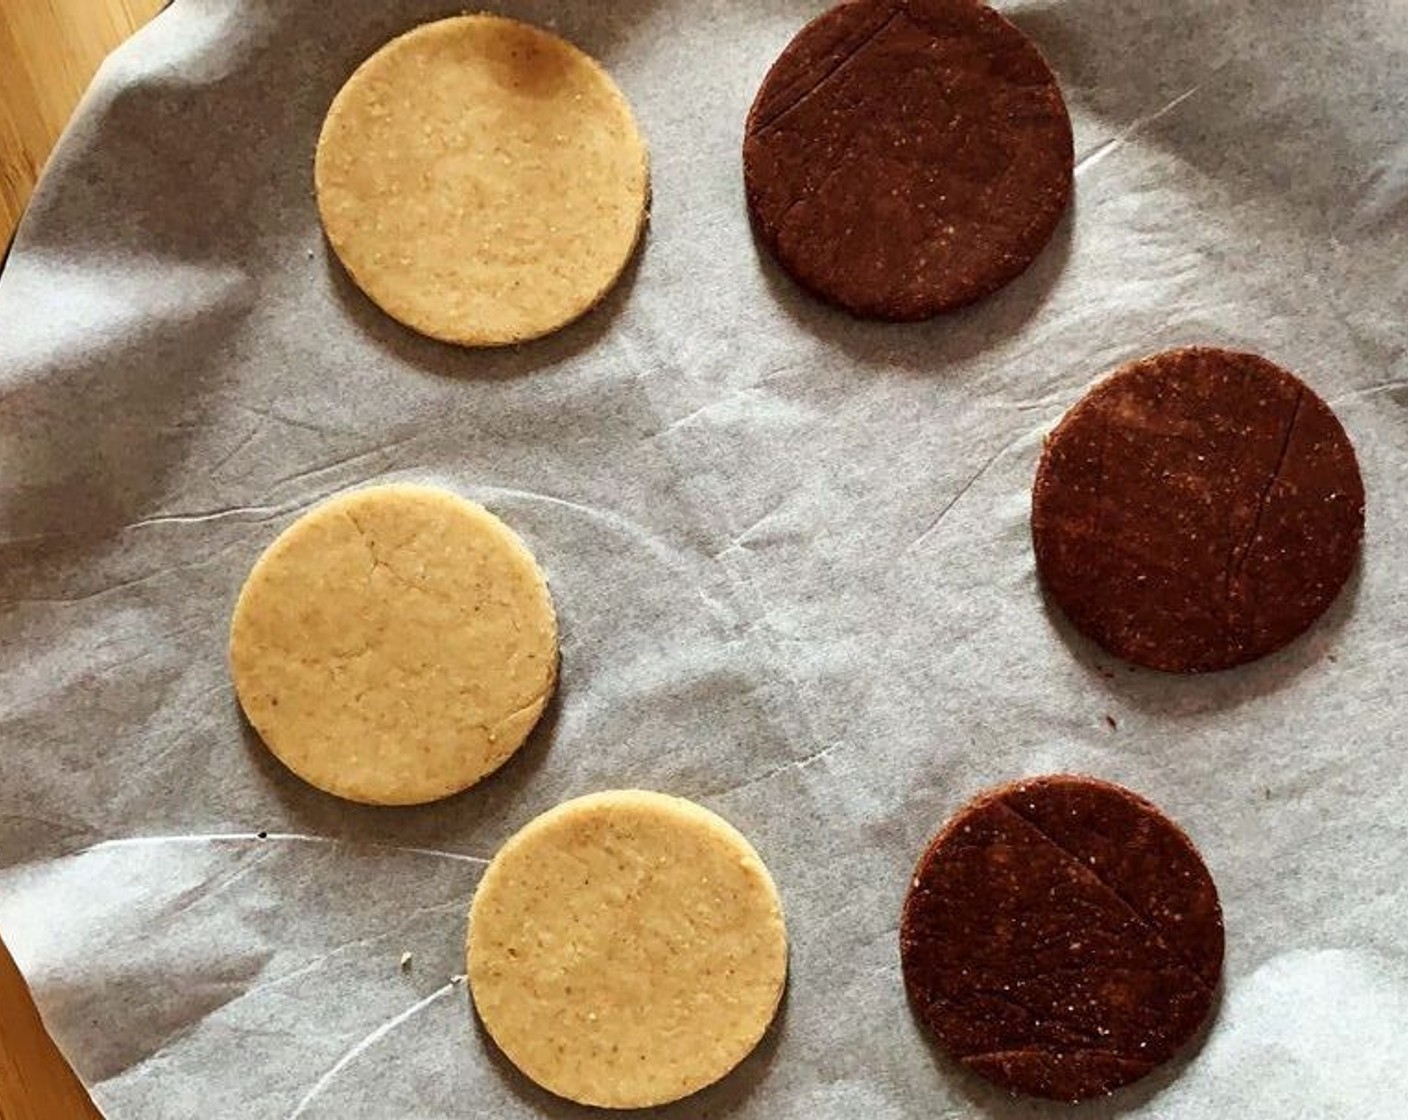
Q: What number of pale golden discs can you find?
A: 3